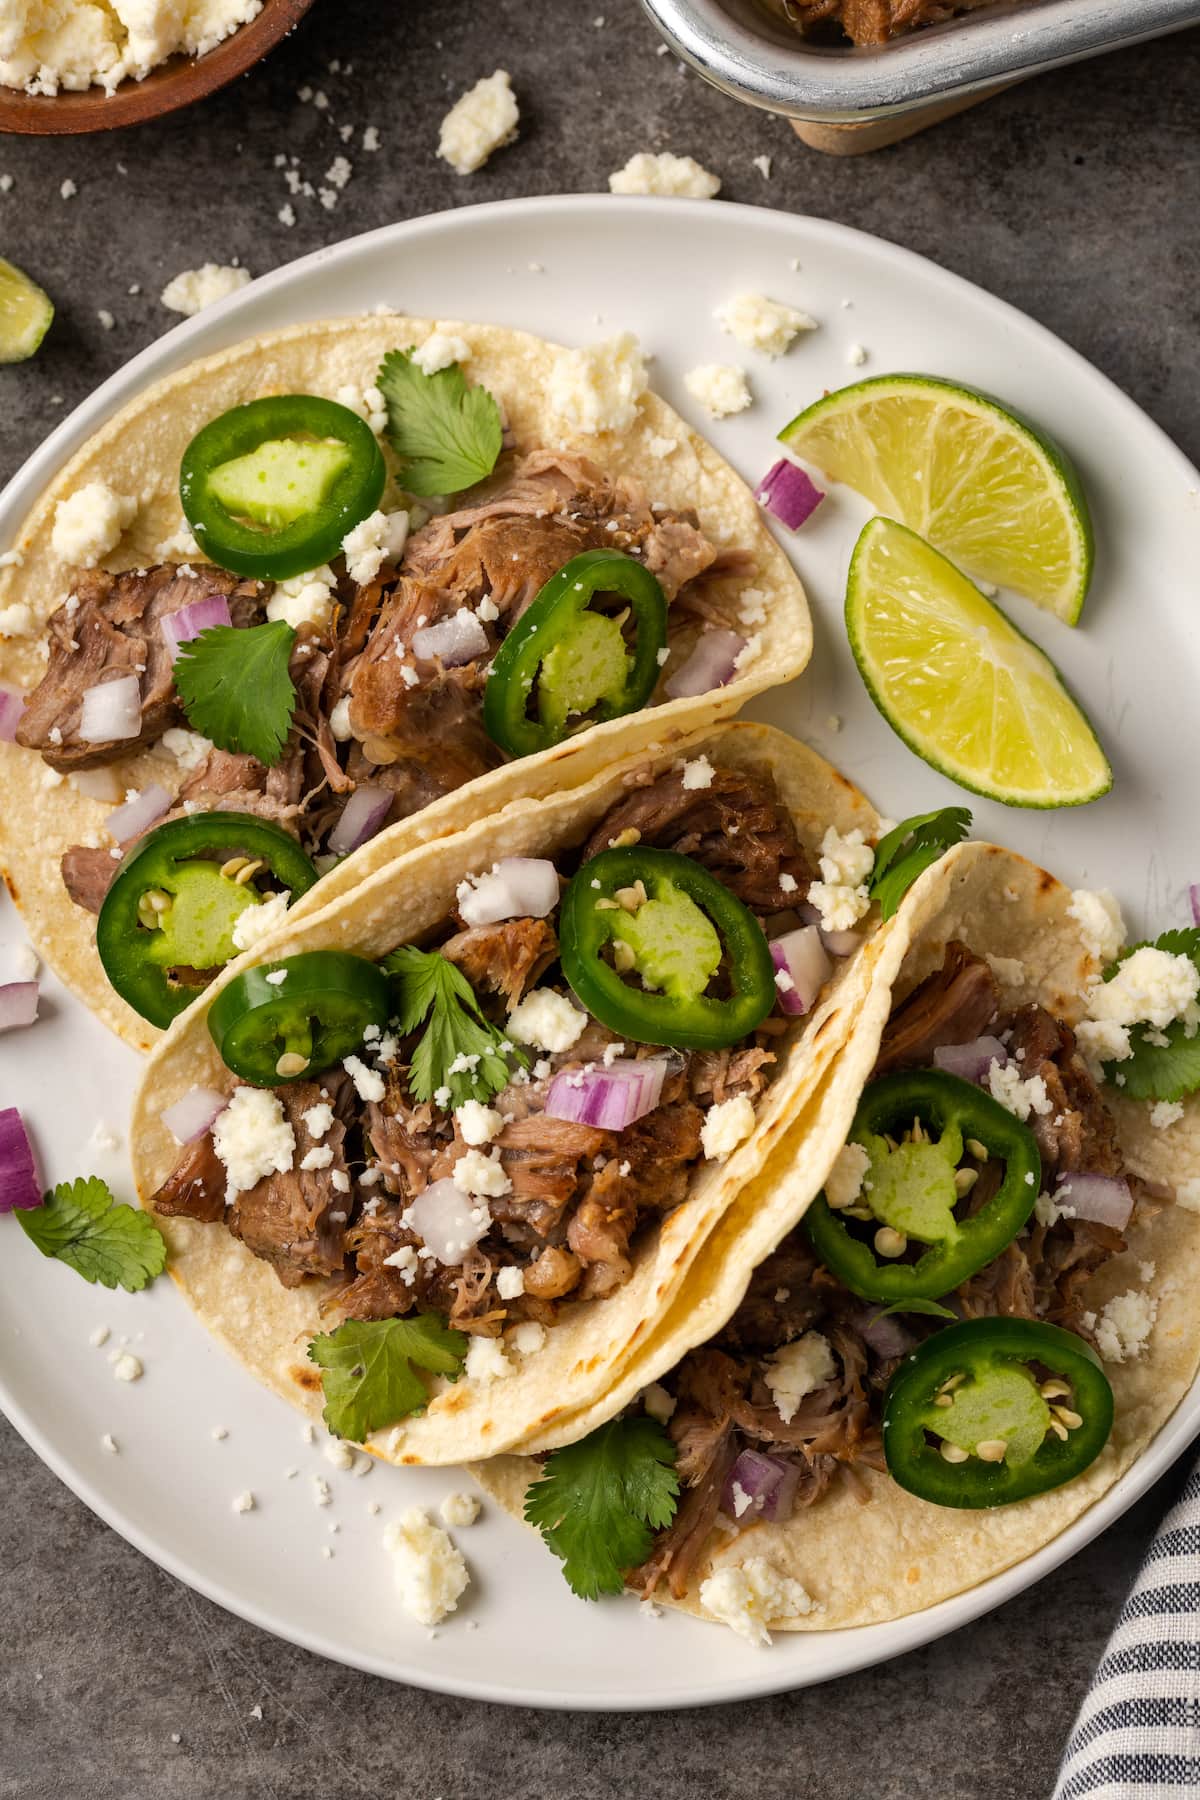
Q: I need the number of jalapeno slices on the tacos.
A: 7